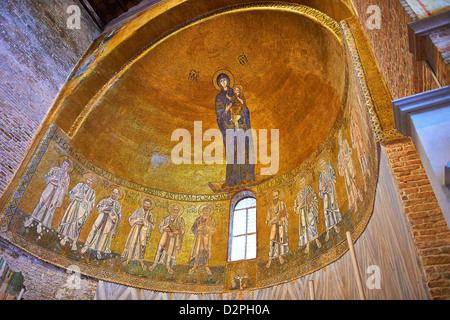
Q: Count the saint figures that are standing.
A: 11